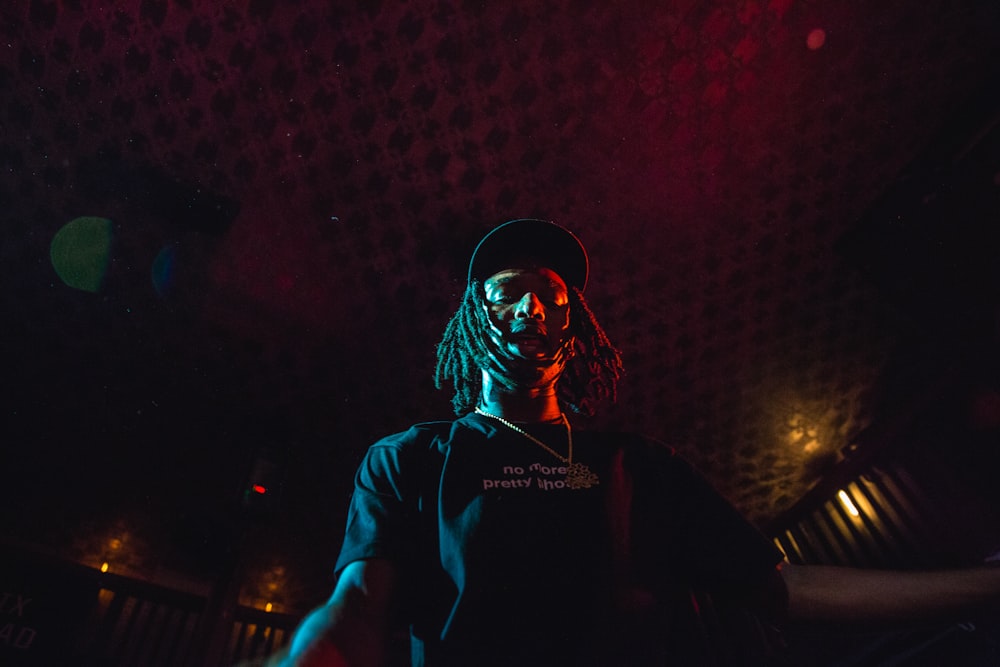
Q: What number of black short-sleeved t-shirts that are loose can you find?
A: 1